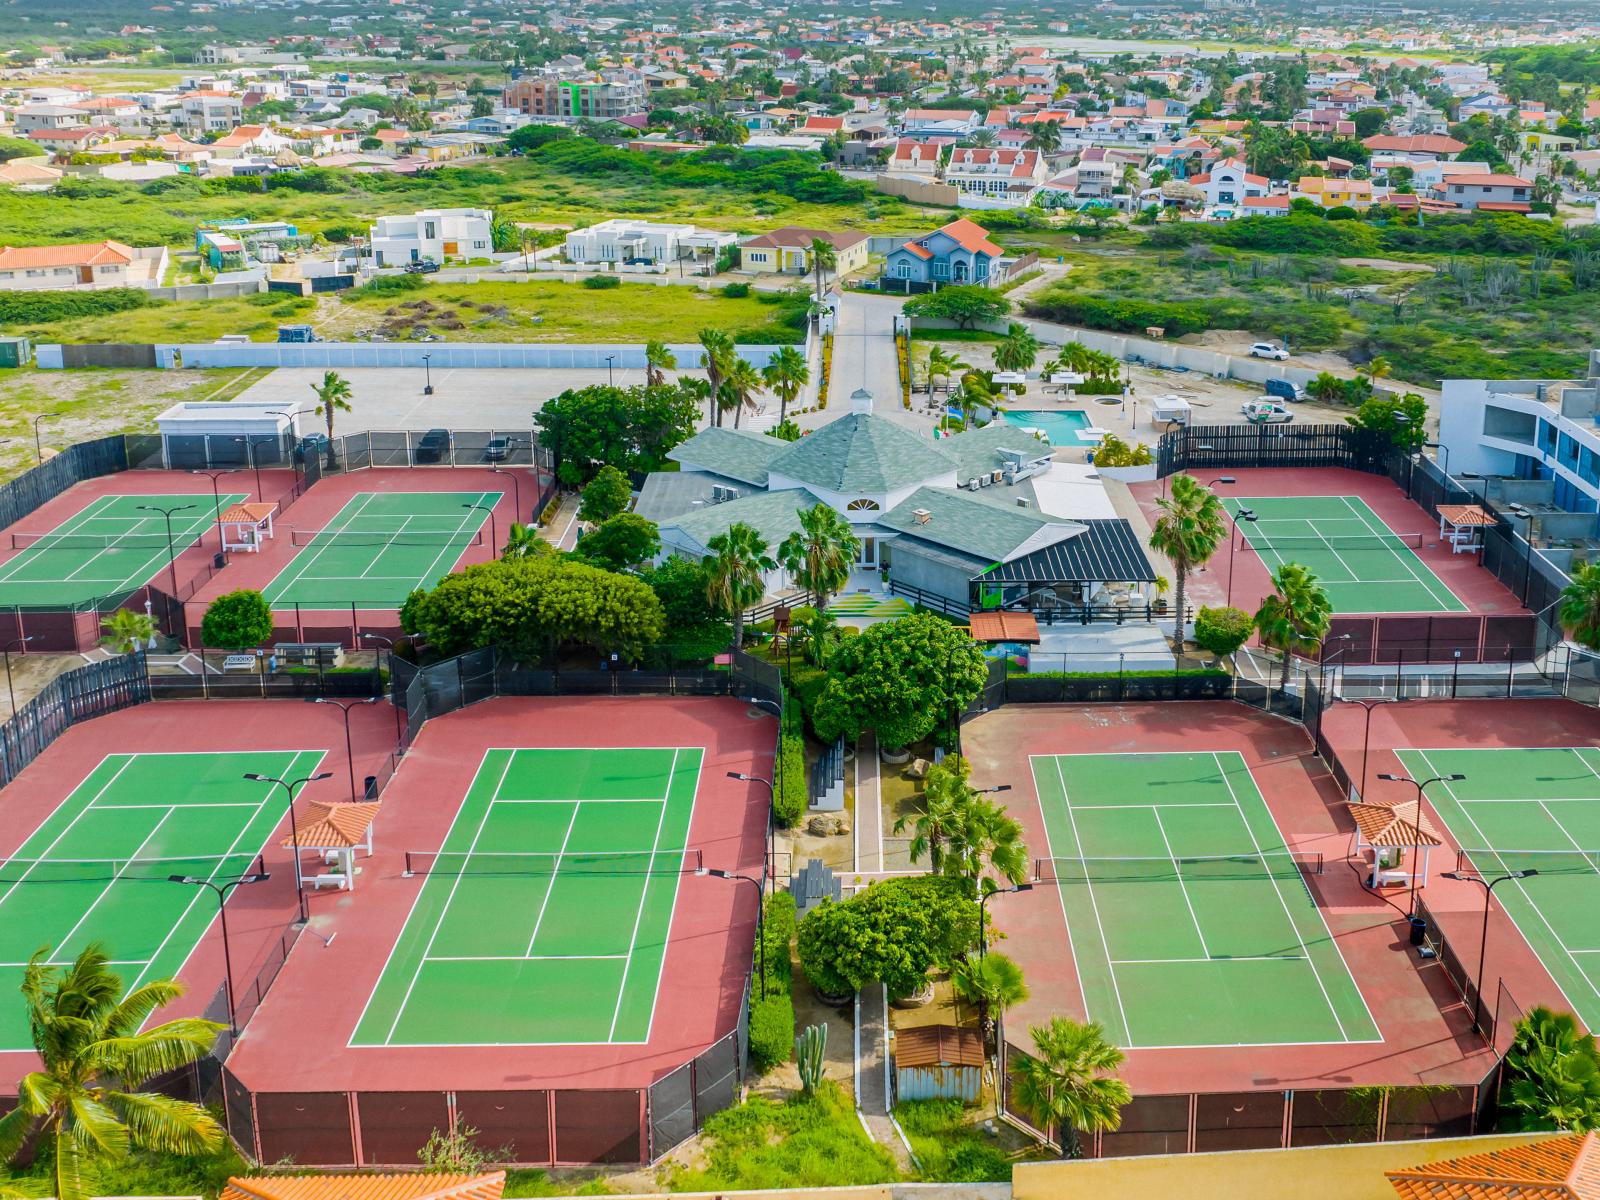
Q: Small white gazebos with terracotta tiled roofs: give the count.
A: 4